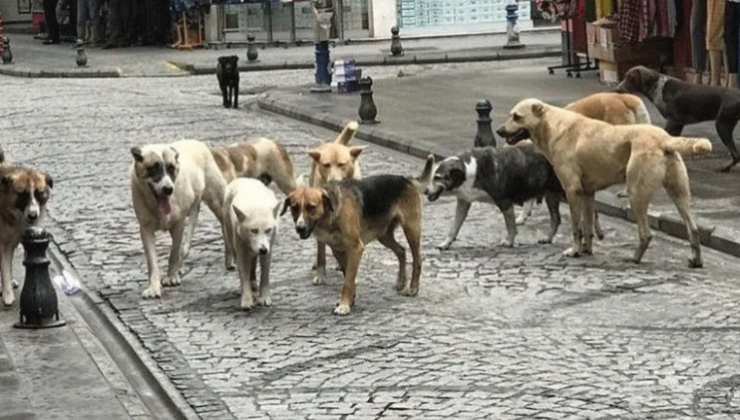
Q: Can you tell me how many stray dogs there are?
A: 11